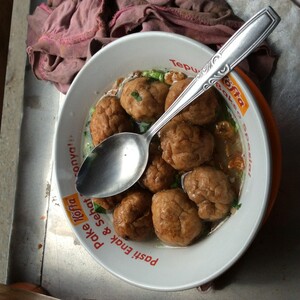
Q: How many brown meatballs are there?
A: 9